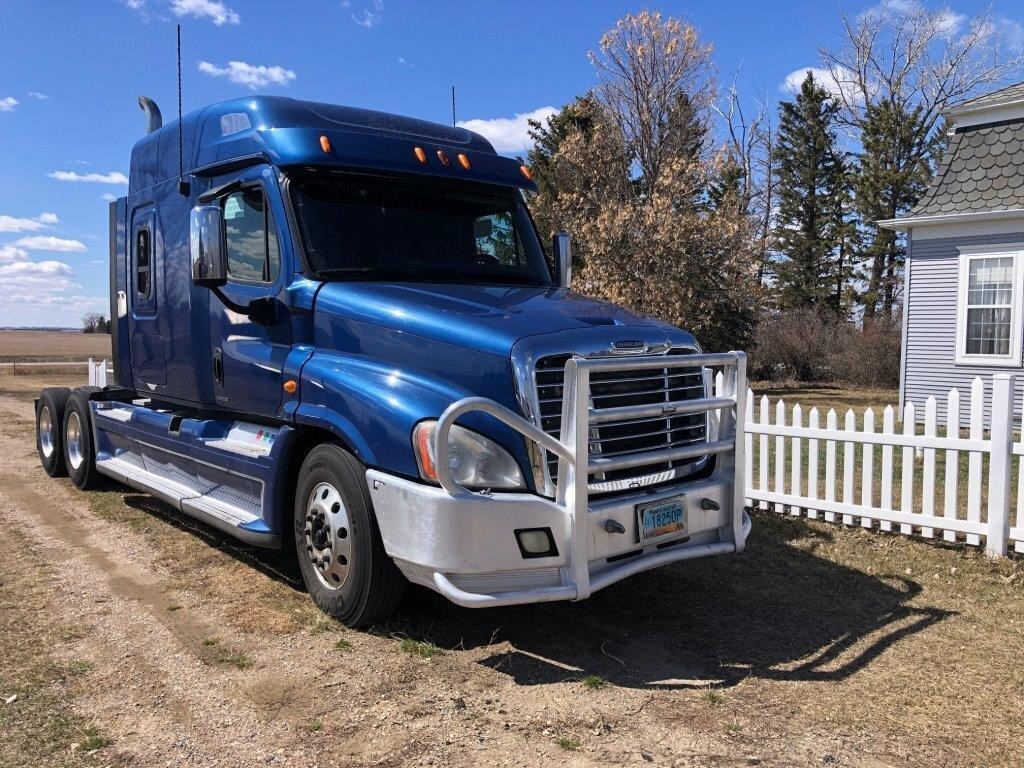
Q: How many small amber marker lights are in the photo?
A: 6